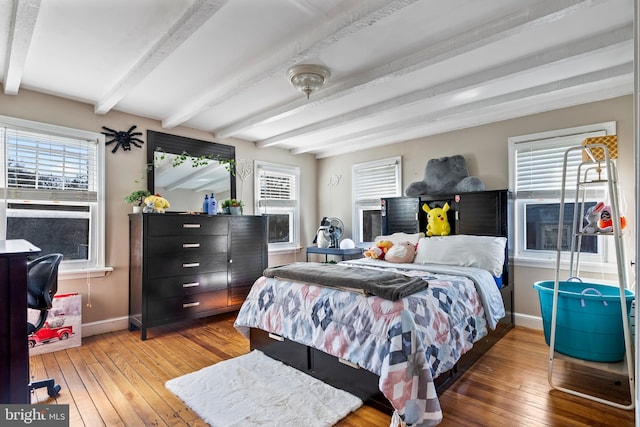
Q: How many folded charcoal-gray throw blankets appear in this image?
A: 1